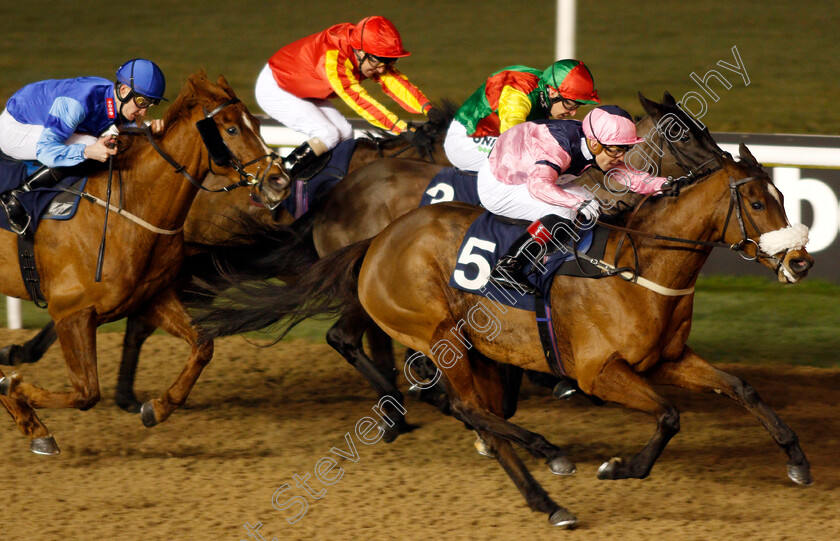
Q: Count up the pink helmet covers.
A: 1